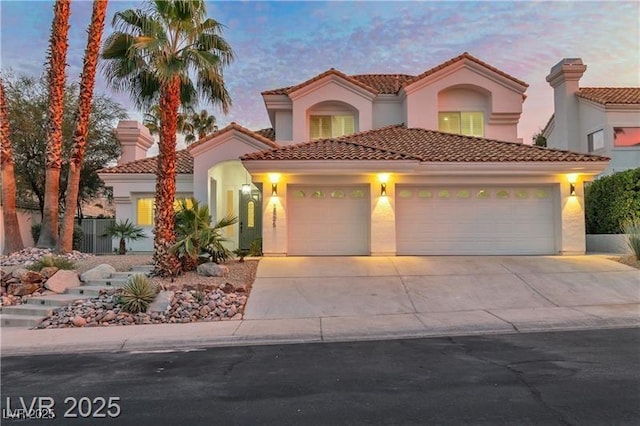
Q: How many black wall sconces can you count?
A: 3